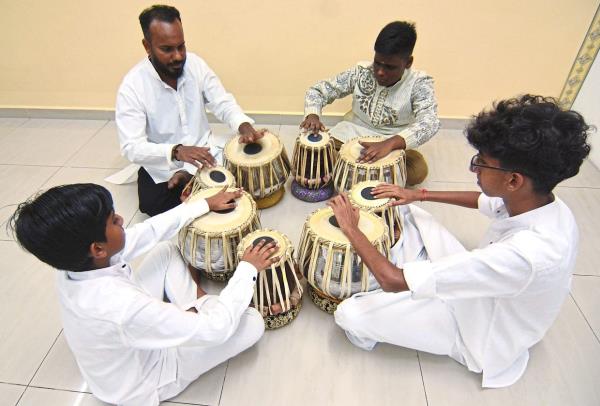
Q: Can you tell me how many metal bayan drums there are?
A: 4